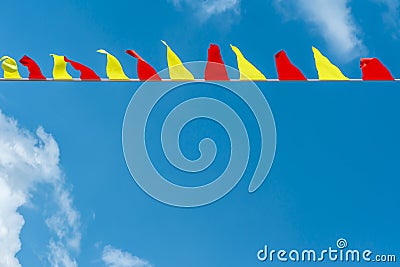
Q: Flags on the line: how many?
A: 12